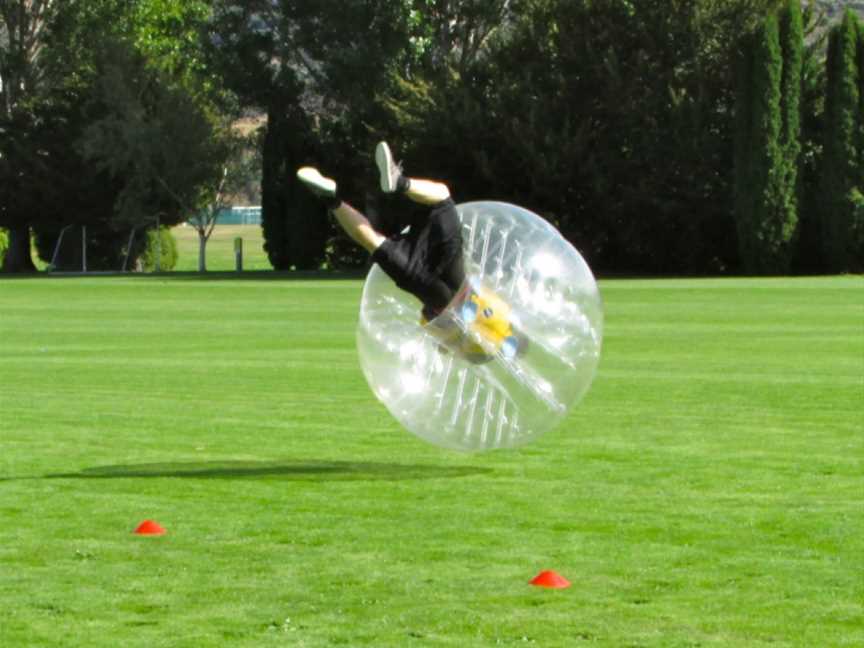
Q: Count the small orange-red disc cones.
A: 2